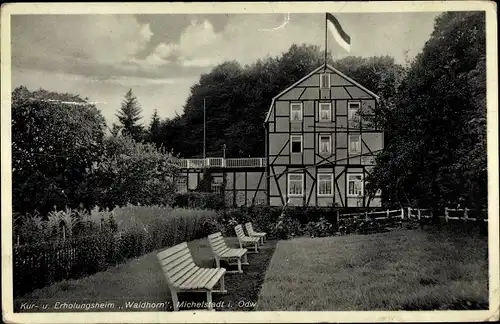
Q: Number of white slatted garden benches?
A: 4